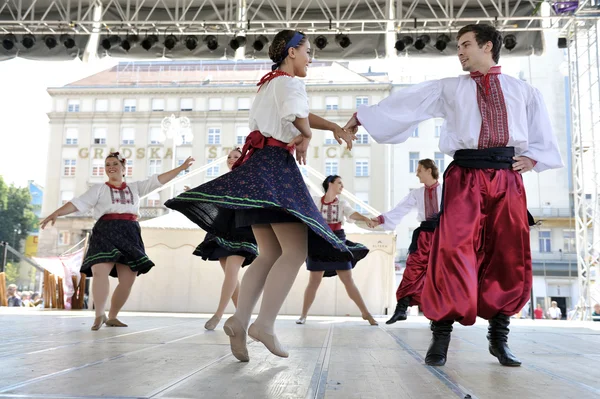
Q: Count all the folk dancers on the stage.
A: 6